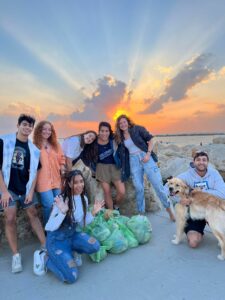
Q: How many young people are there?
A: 7